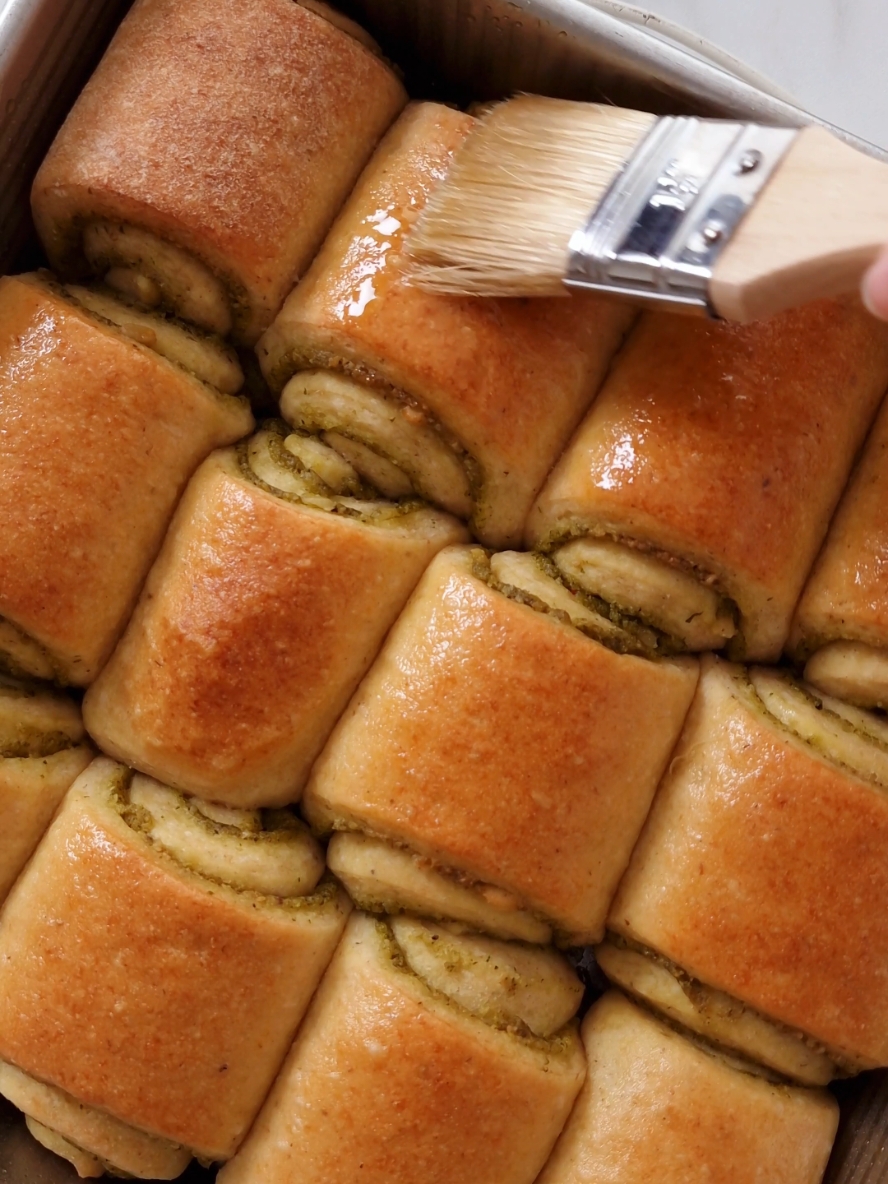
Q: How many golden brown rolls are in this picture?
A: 12